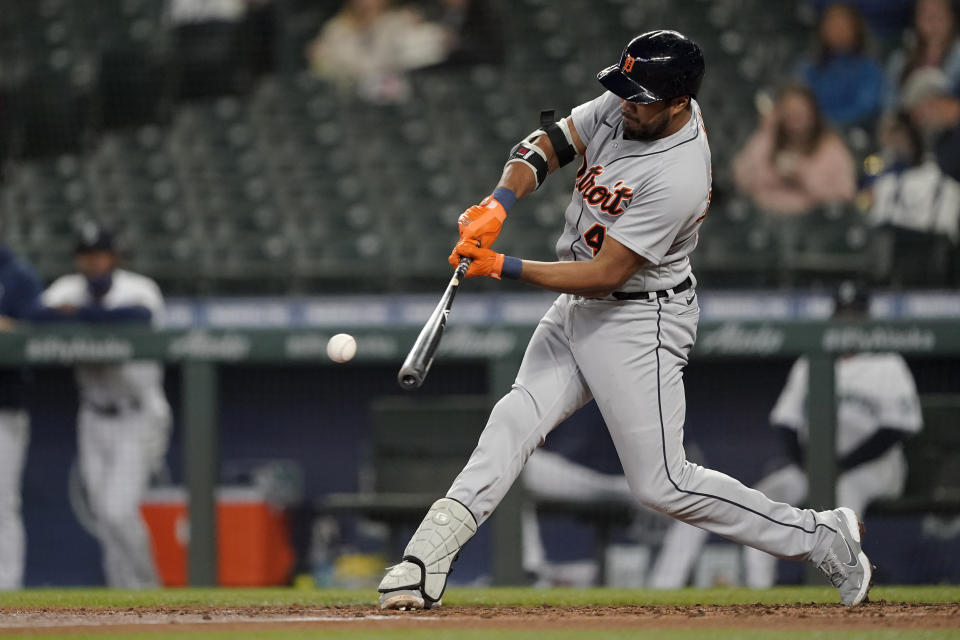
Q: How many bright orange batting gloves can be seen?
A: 2